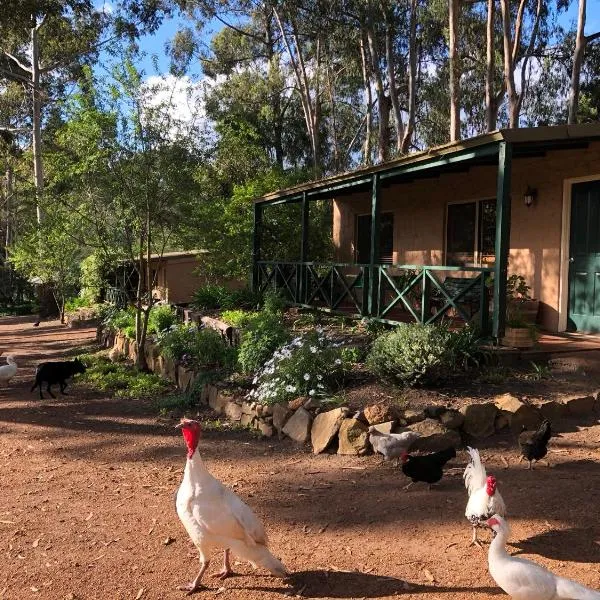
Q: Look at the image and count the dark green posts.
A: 4